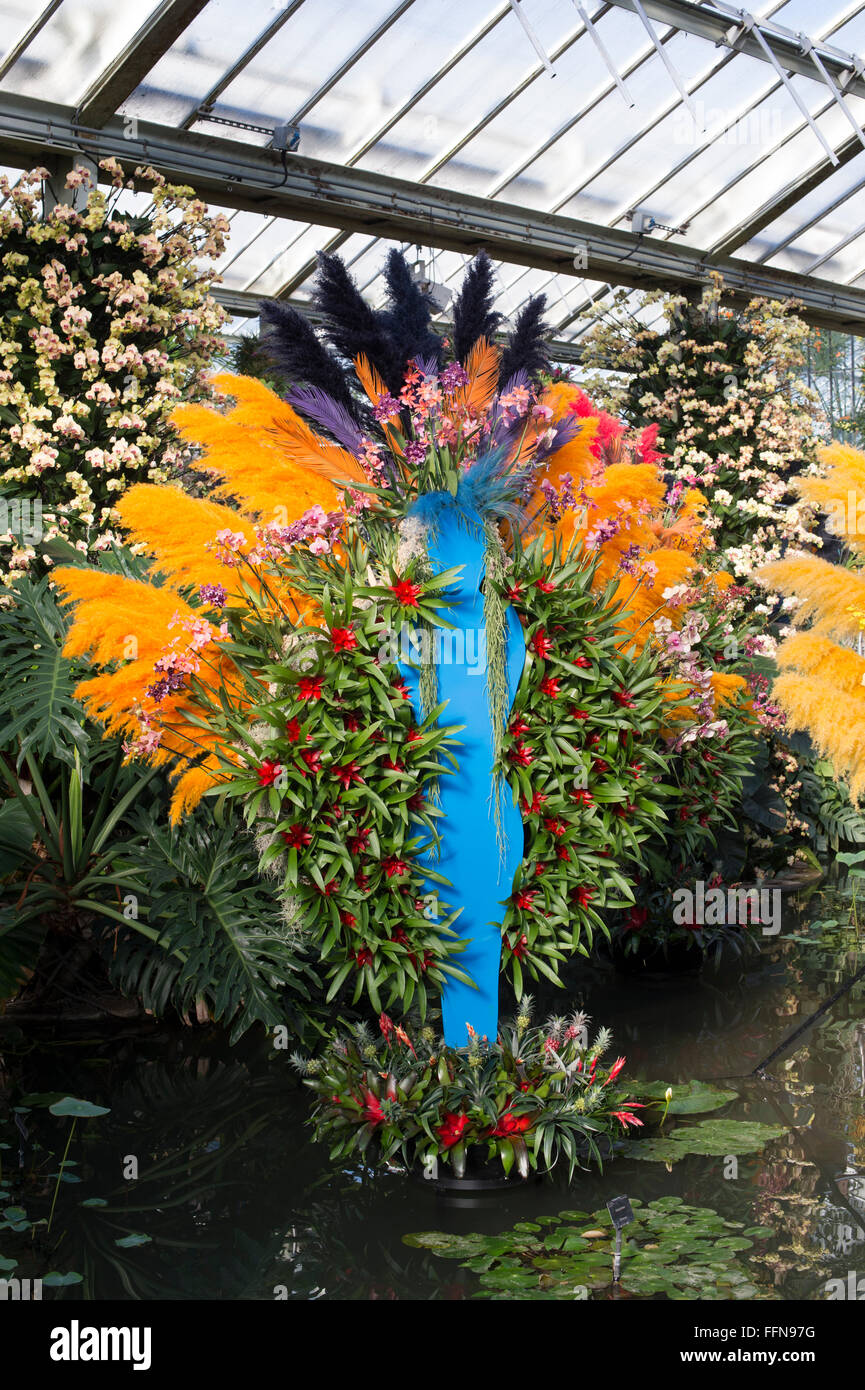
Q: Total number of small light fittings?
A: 2